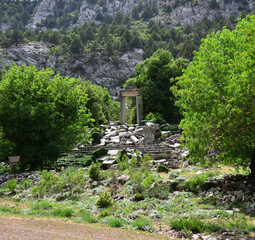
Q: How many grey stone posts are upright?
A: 2